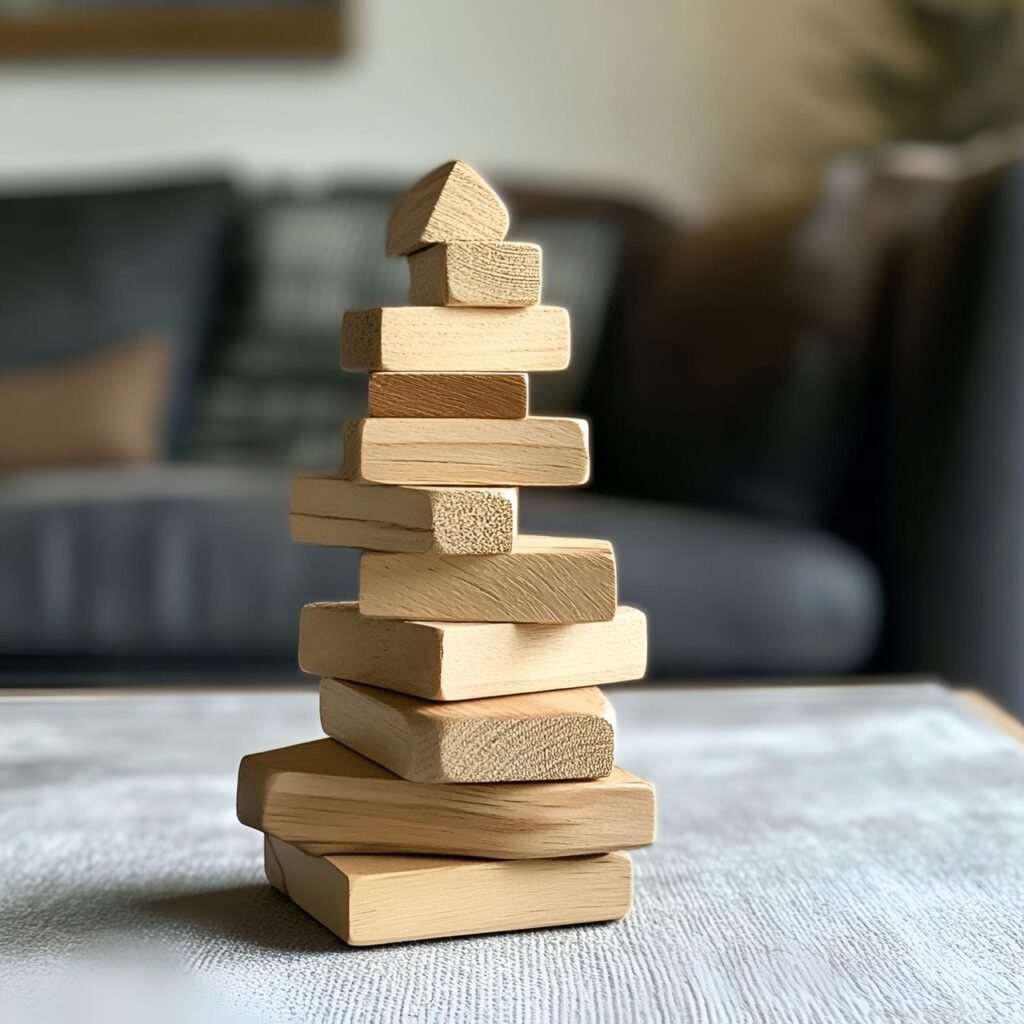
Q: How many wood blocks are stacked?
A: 11